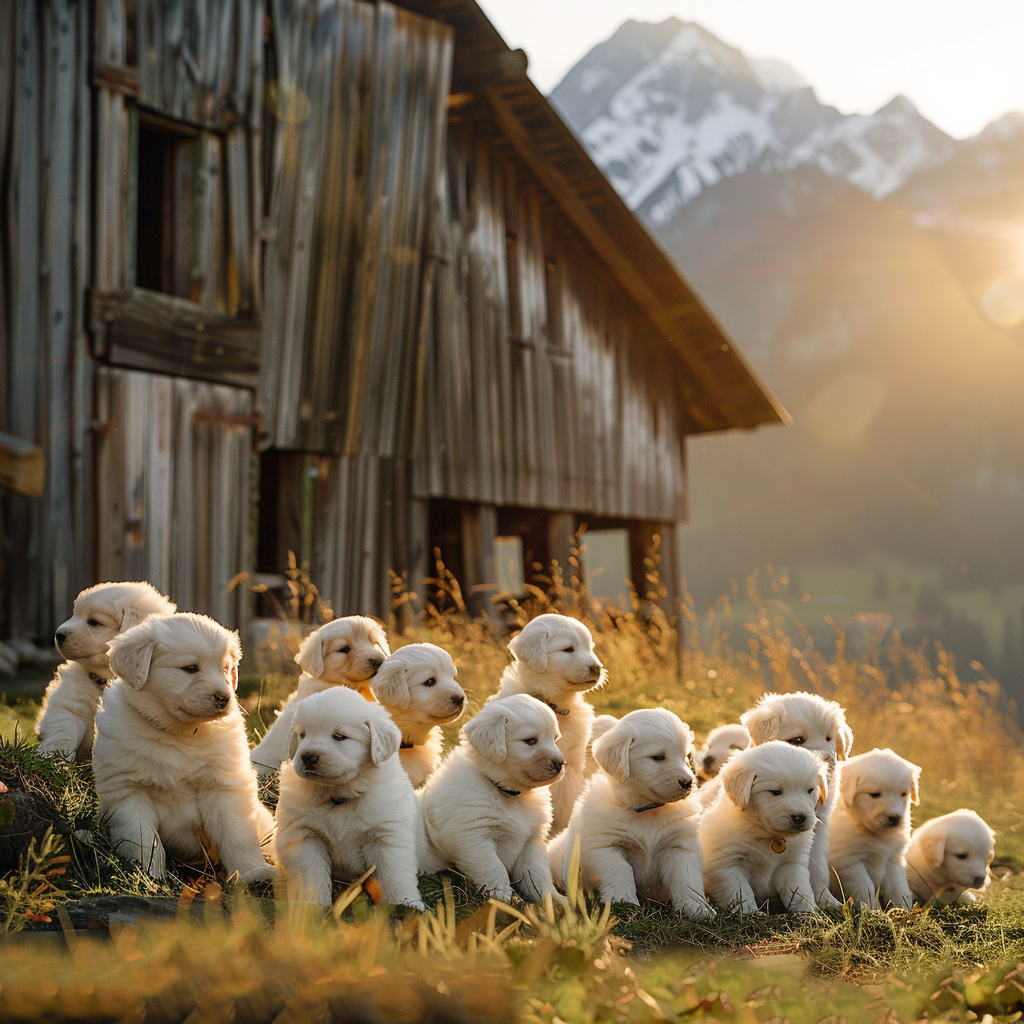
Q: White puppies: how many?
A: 13